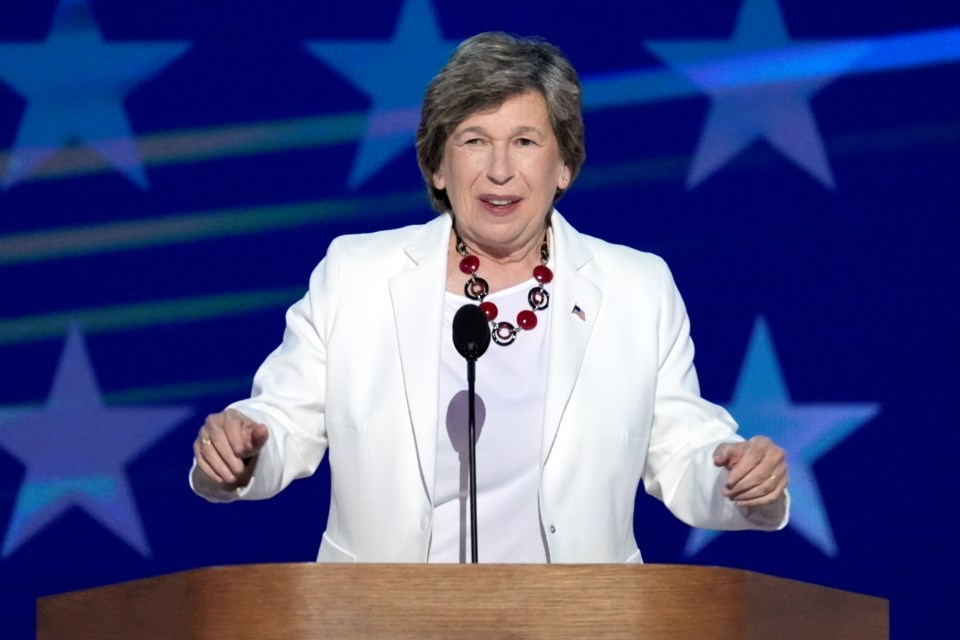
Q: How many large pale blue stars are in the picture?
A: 5